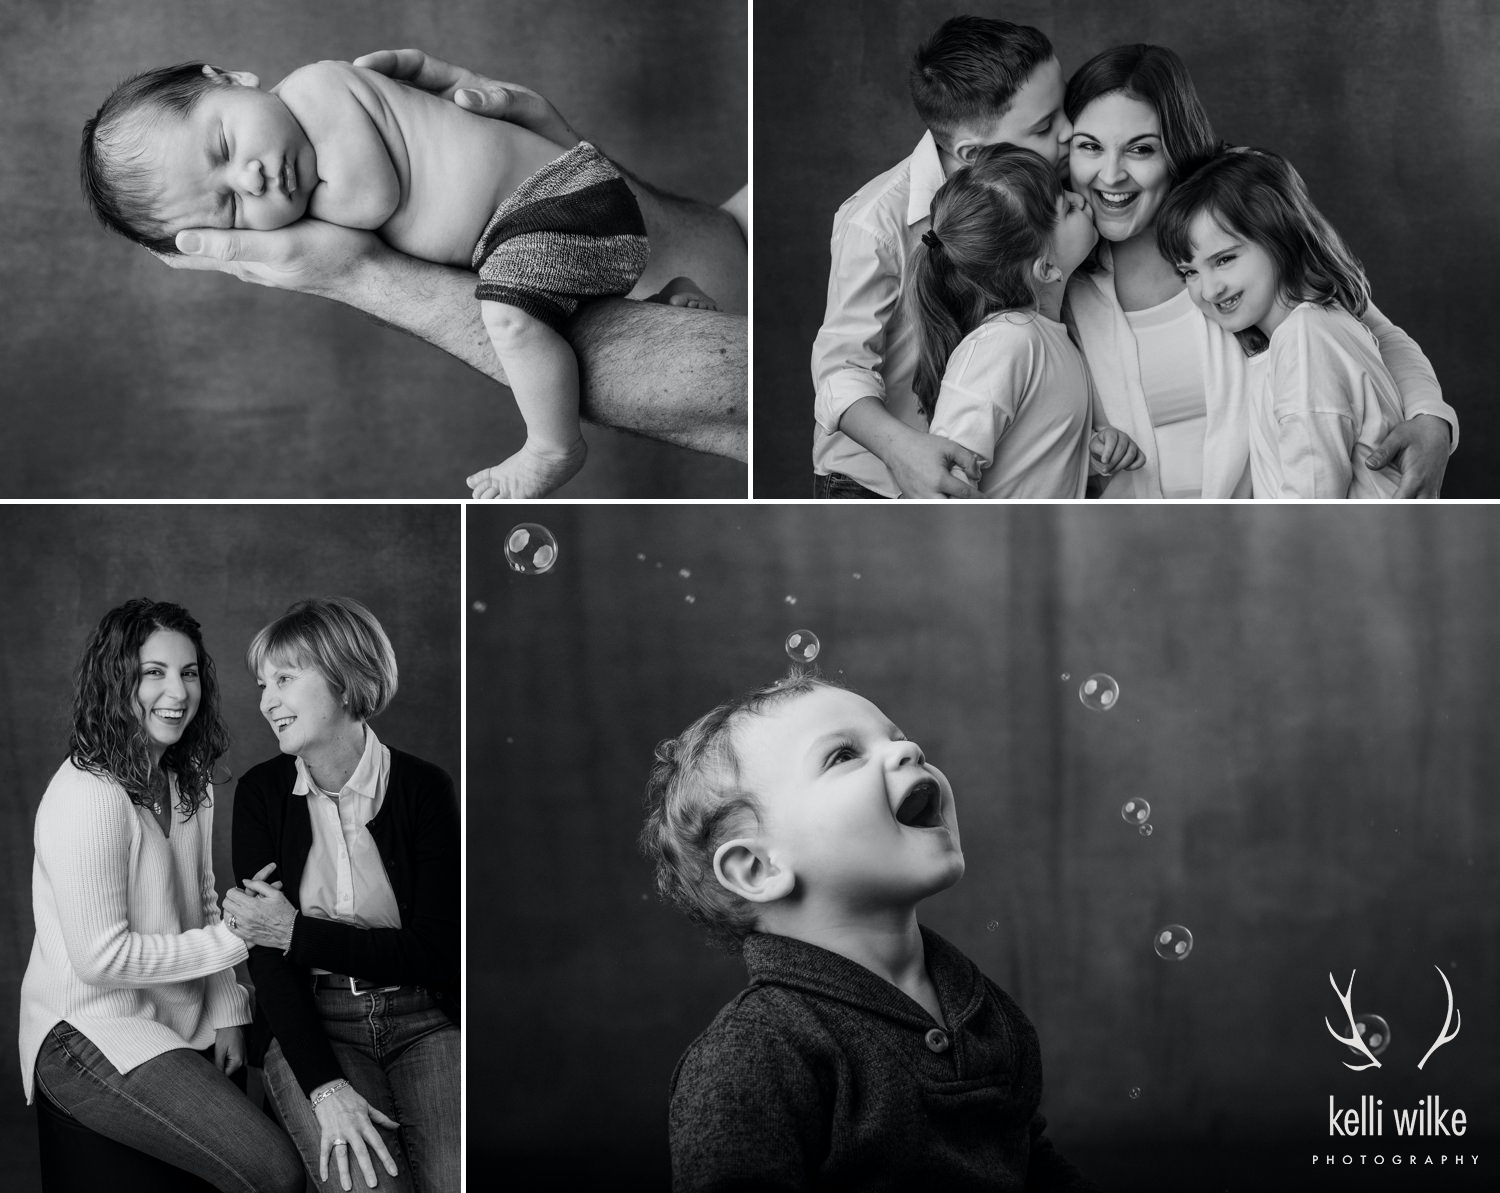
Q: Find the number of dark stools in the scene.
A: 1